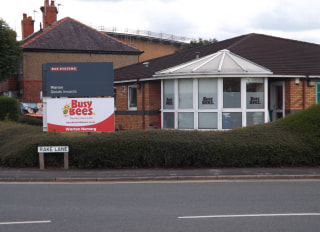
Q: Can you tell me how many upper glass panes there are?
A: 5